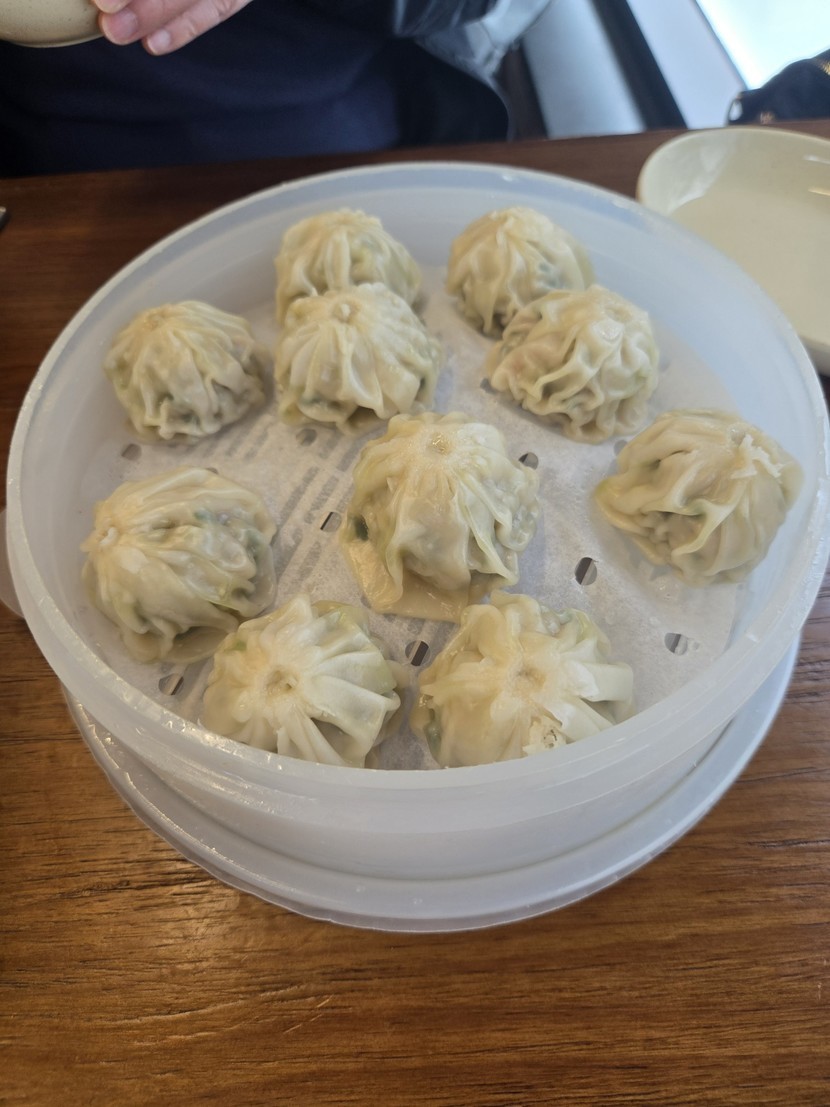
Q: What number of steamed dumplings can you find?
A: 10